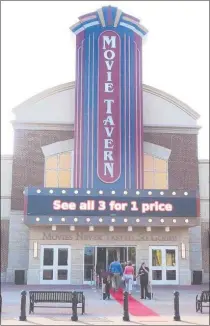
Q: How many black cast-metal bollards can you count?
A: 4